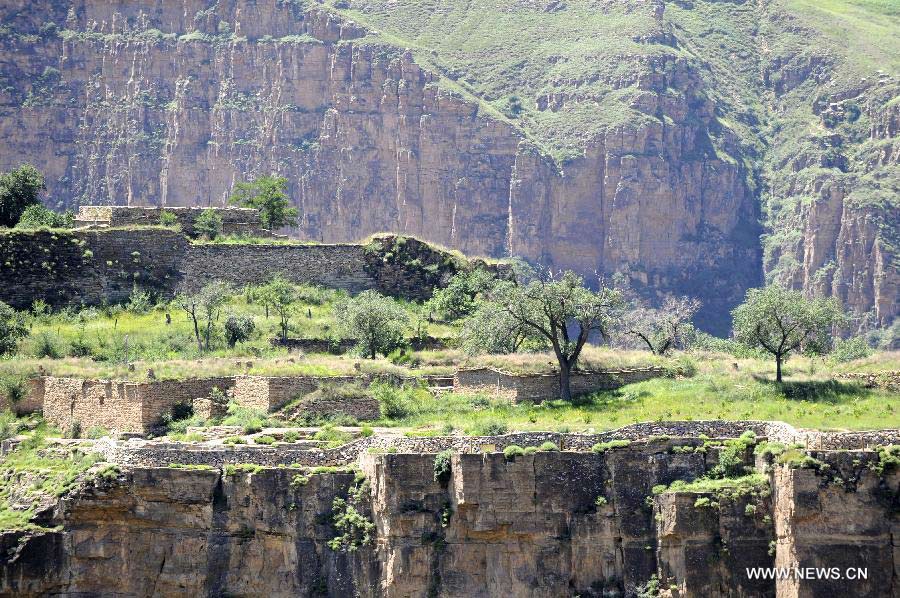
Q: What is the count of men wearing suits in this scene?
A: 0